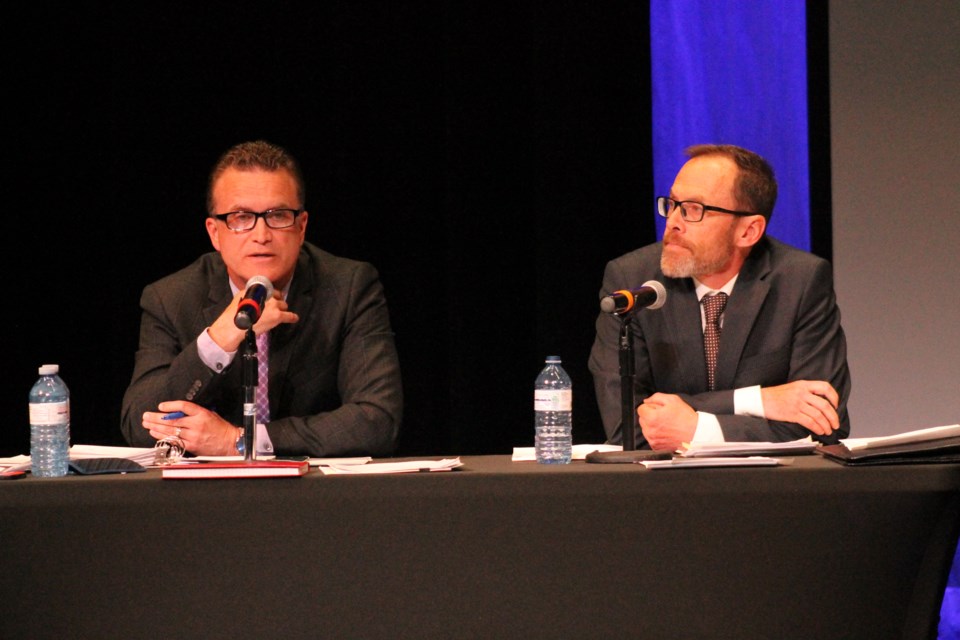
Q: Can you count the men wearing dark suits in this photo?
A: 2